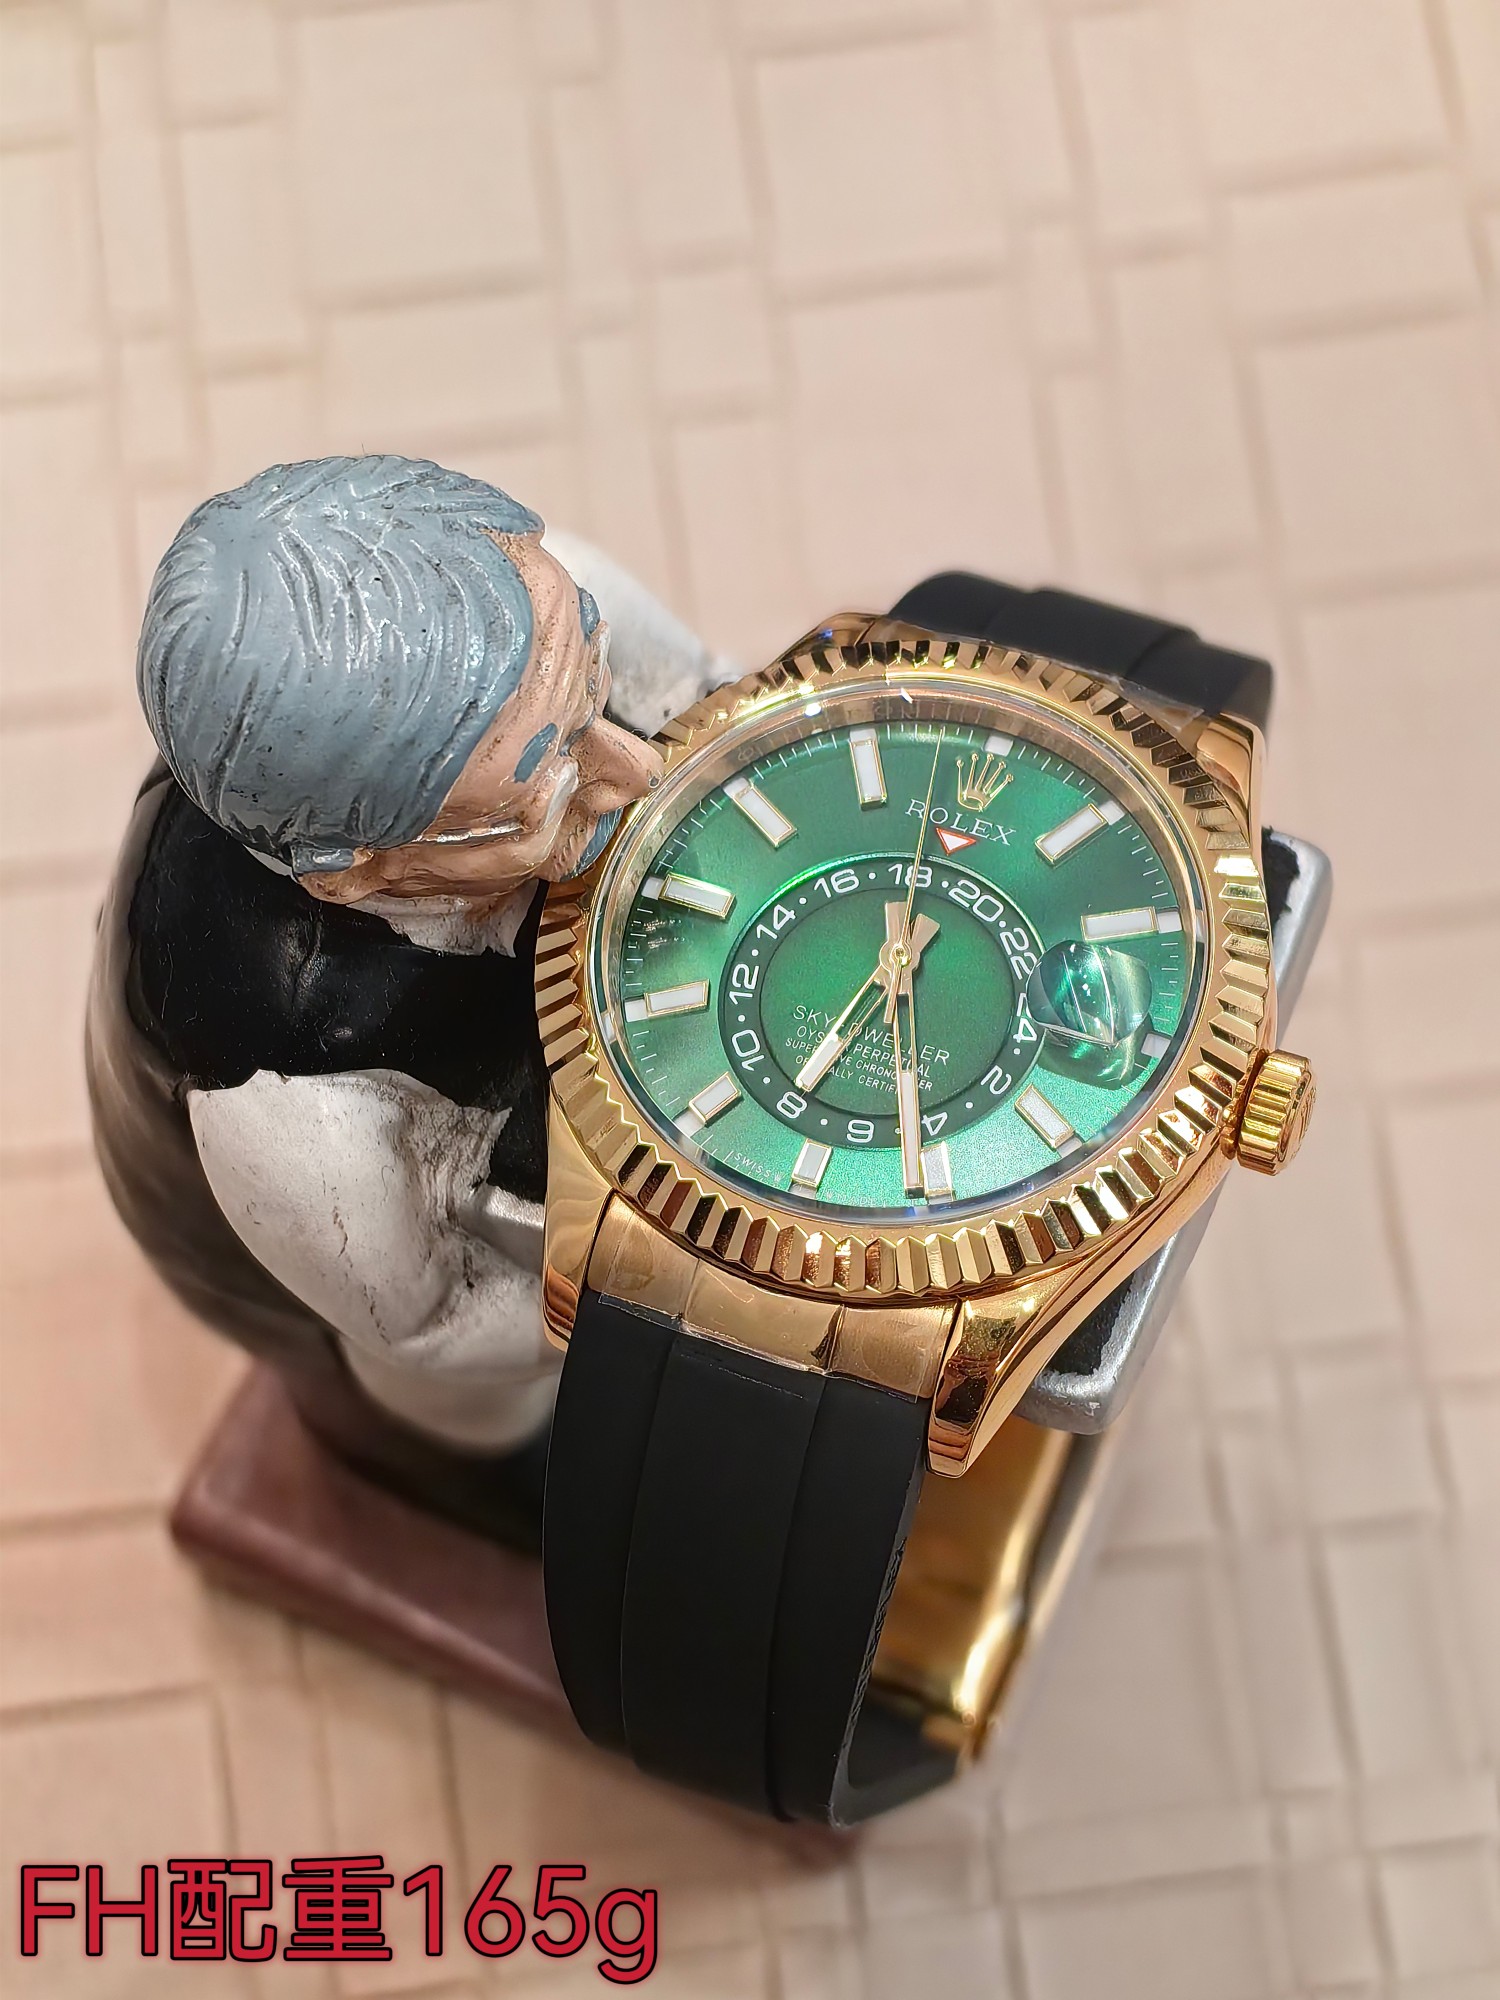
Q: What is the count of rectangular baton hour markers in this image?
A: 10